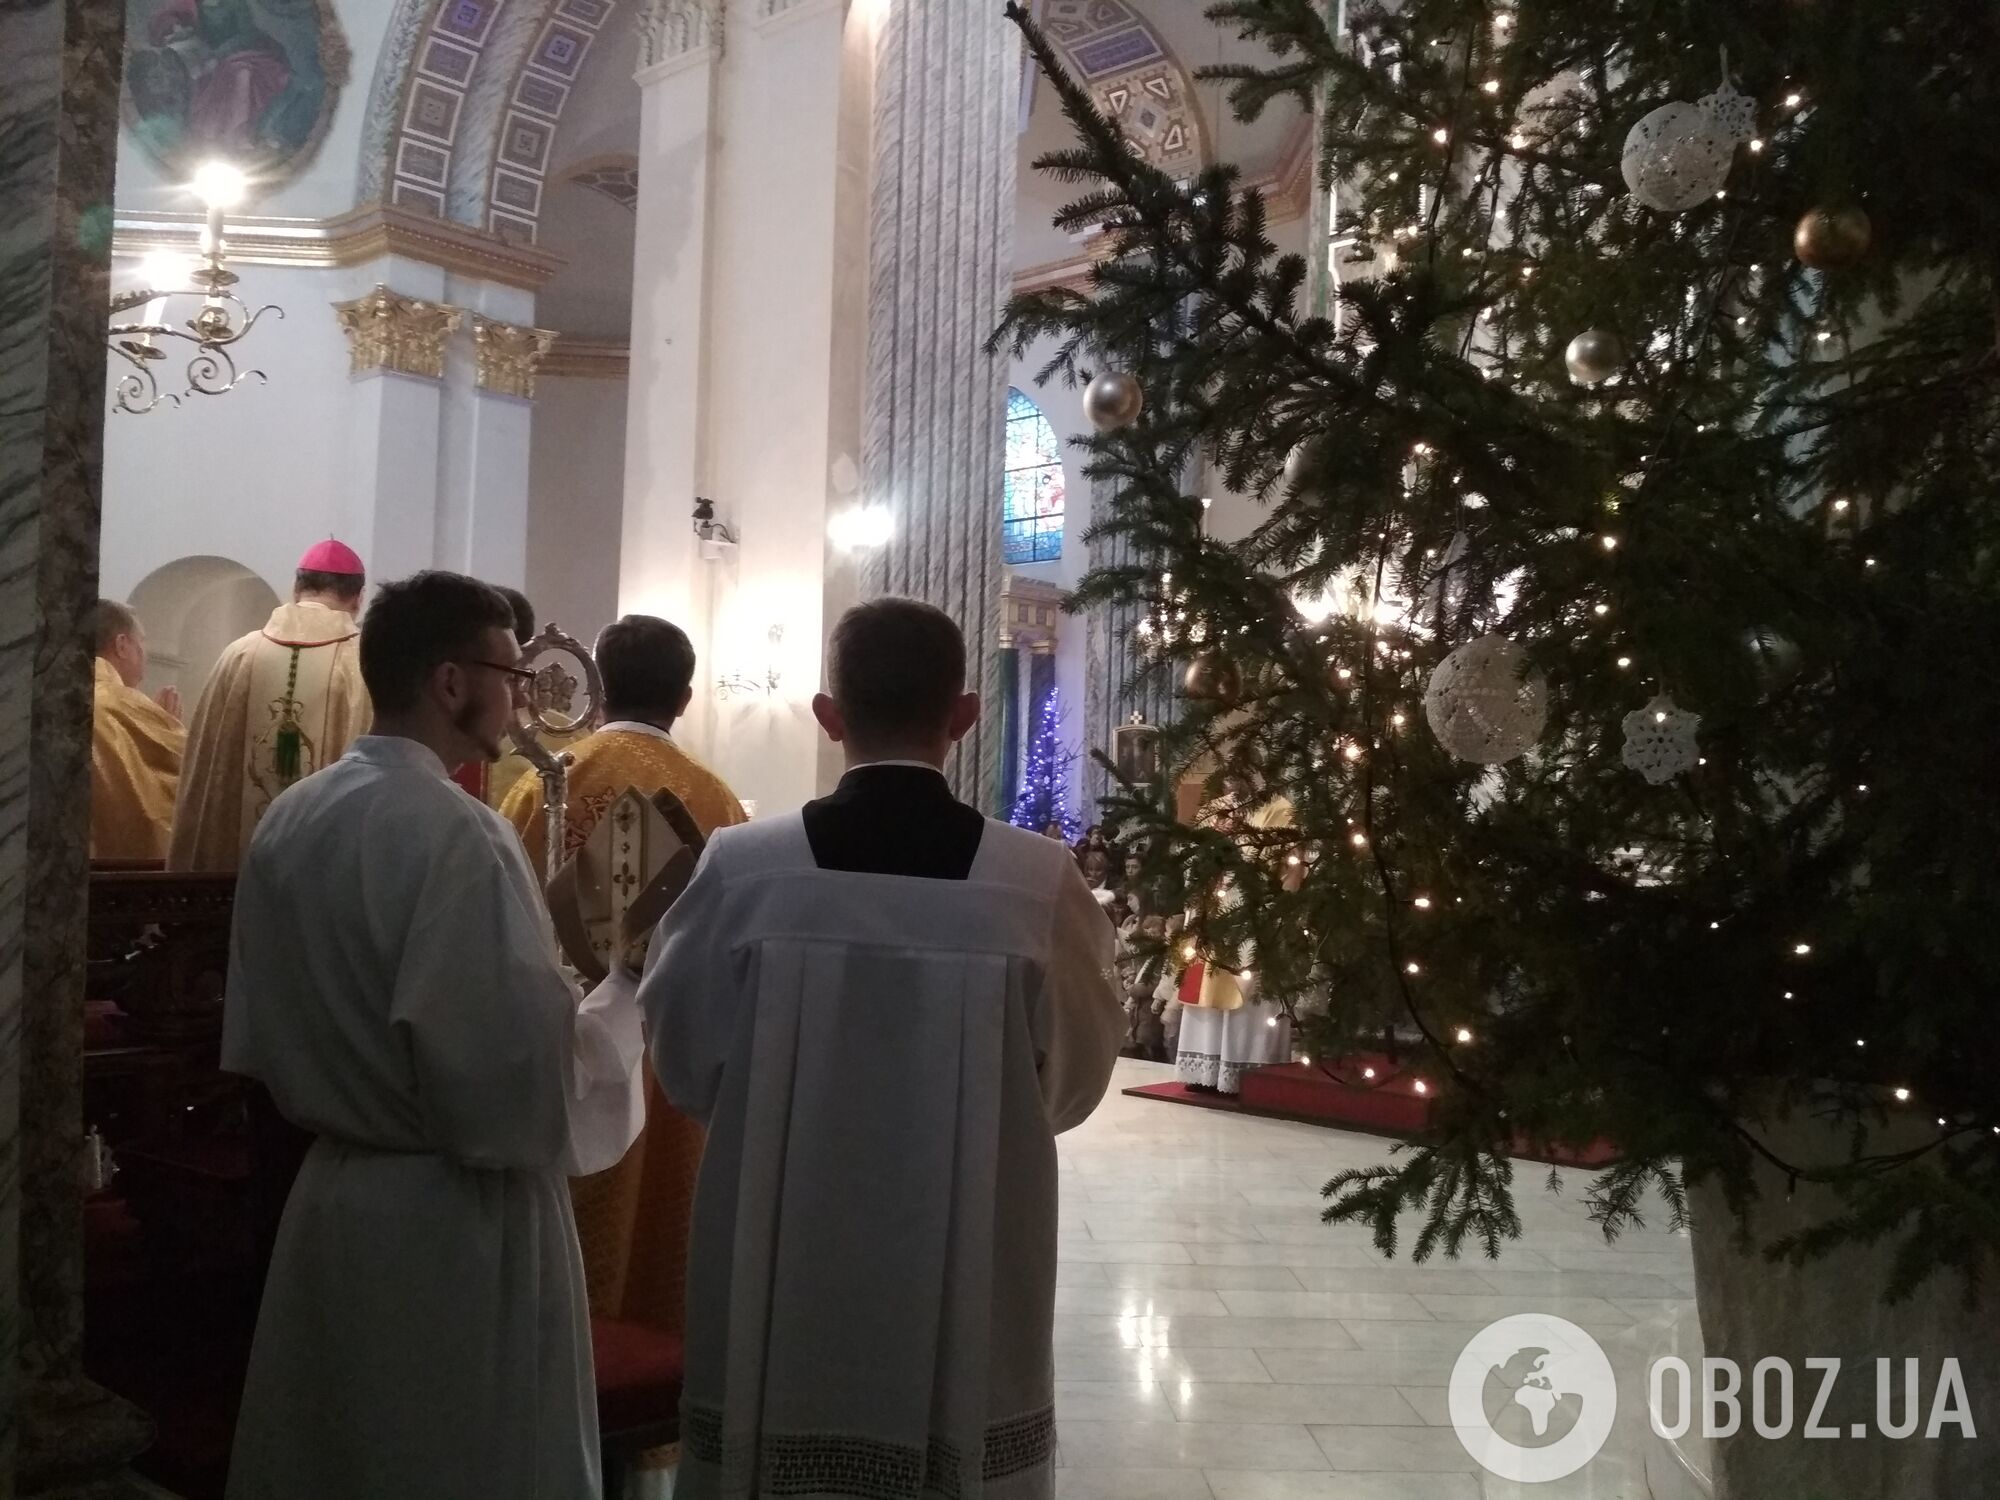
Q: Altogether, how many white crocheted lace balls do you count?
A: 2